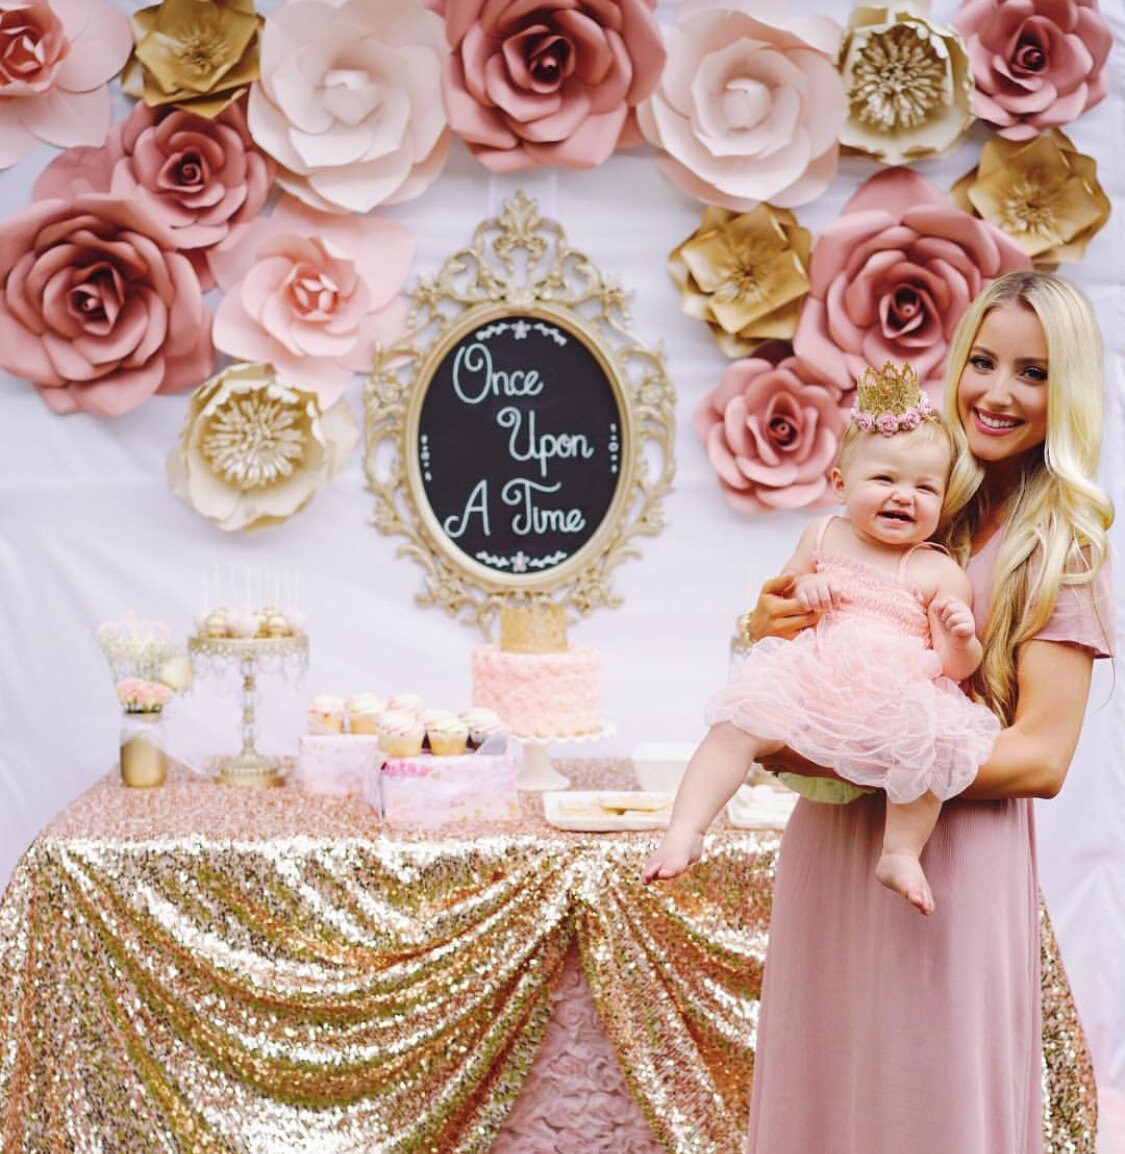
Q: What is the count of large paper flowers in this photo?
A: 15